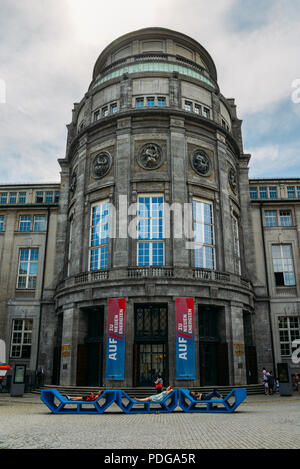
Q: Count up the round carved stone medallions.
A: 5